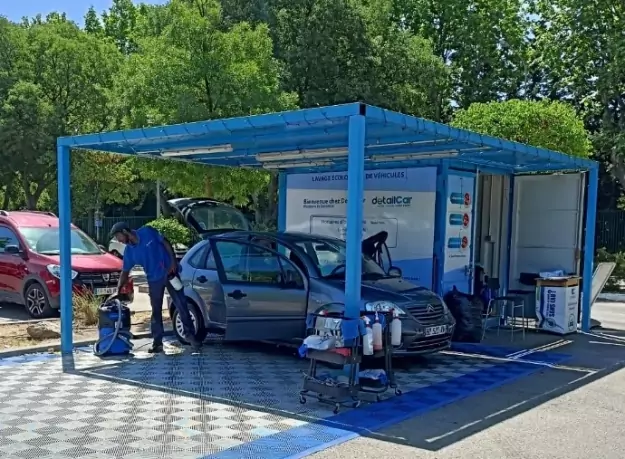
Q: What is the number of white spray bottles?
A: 3